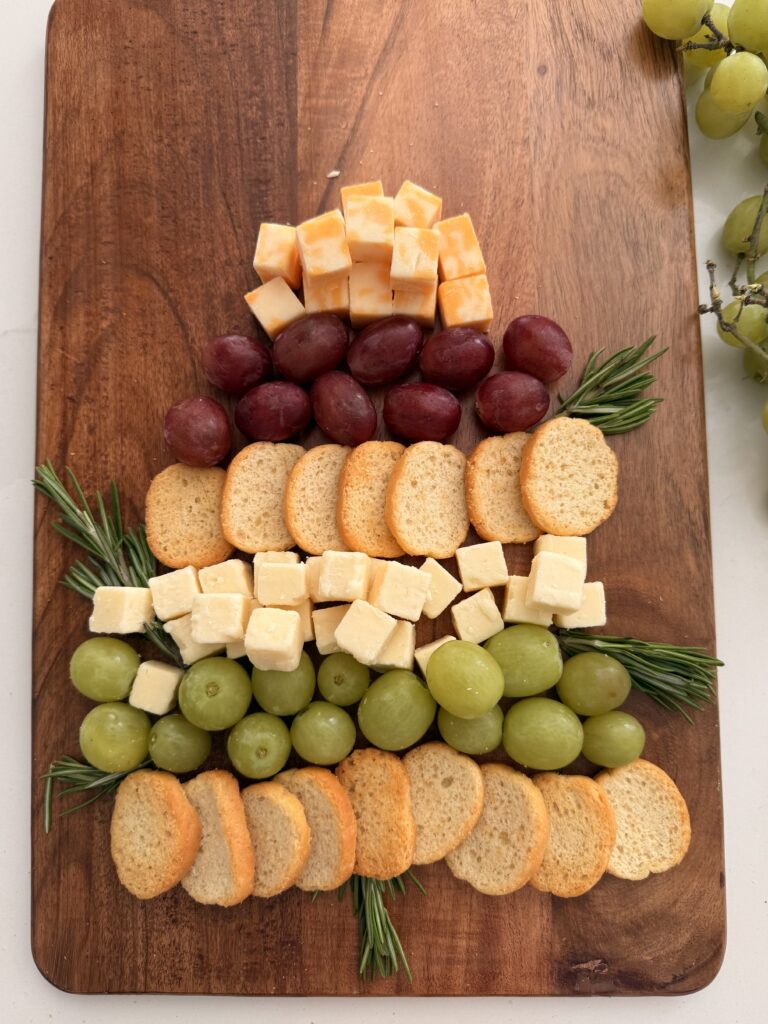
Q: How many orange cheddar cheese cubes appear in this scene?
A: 12